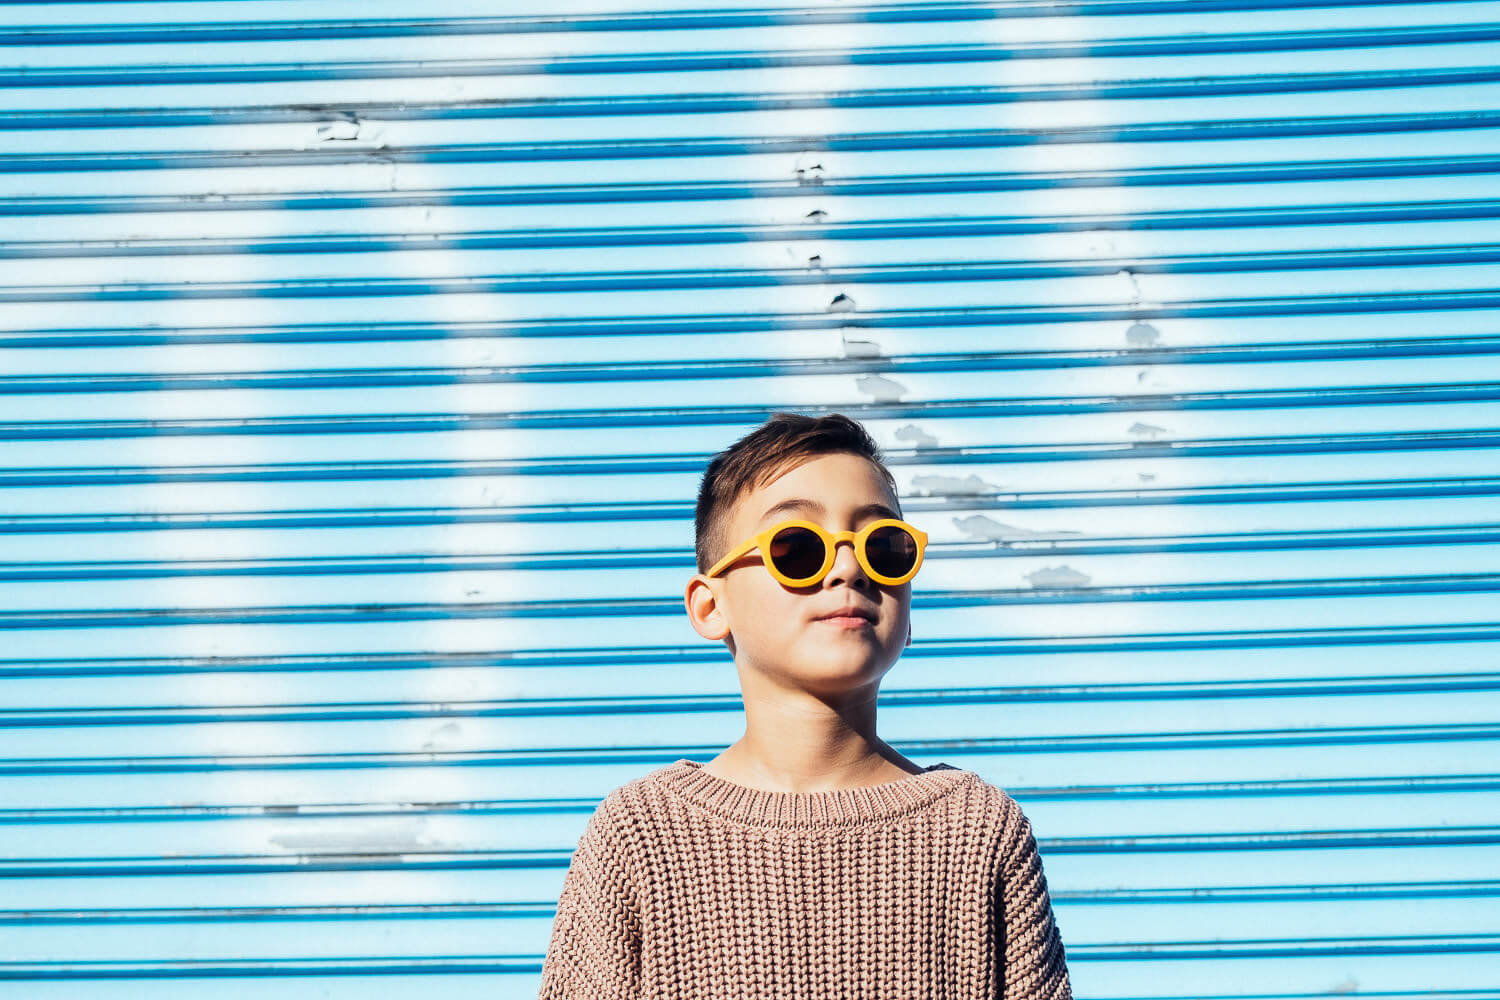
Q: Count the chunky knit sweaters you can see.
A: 1